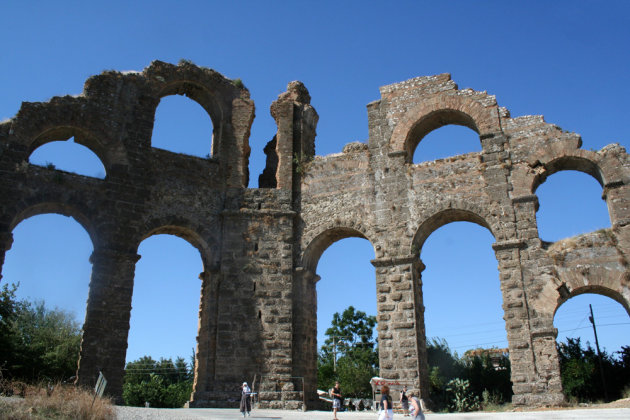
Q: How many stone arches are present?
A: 9